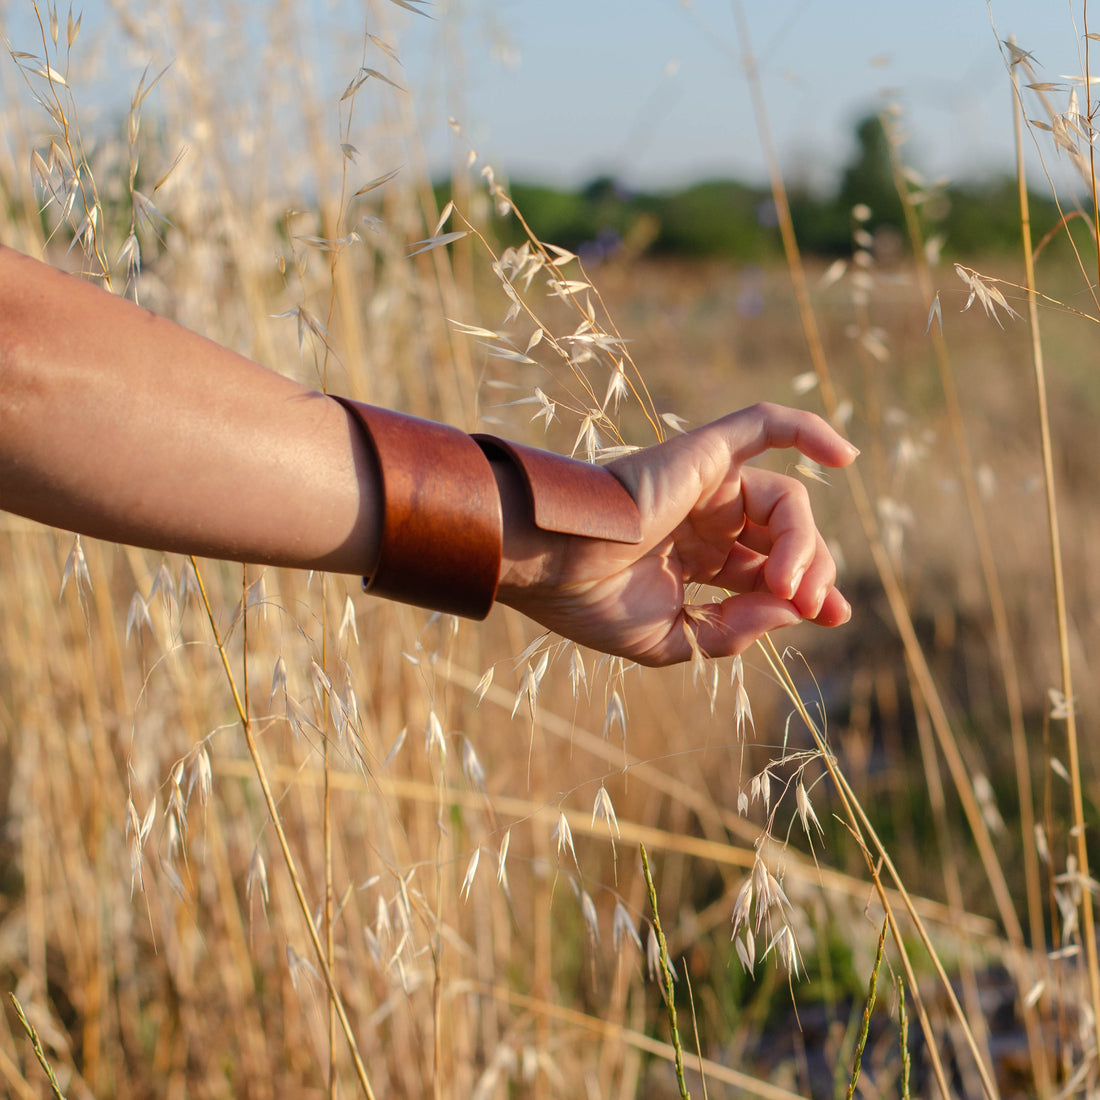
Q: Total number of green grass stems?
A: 4